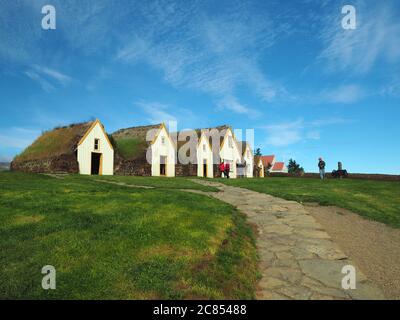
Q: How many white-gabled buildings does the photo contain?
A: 6